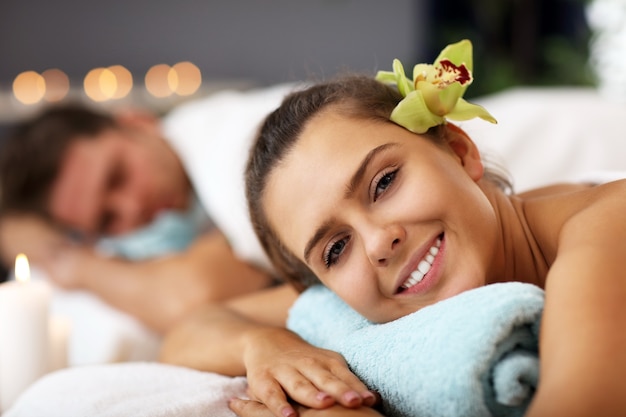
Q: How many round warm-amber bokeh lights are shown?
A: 6